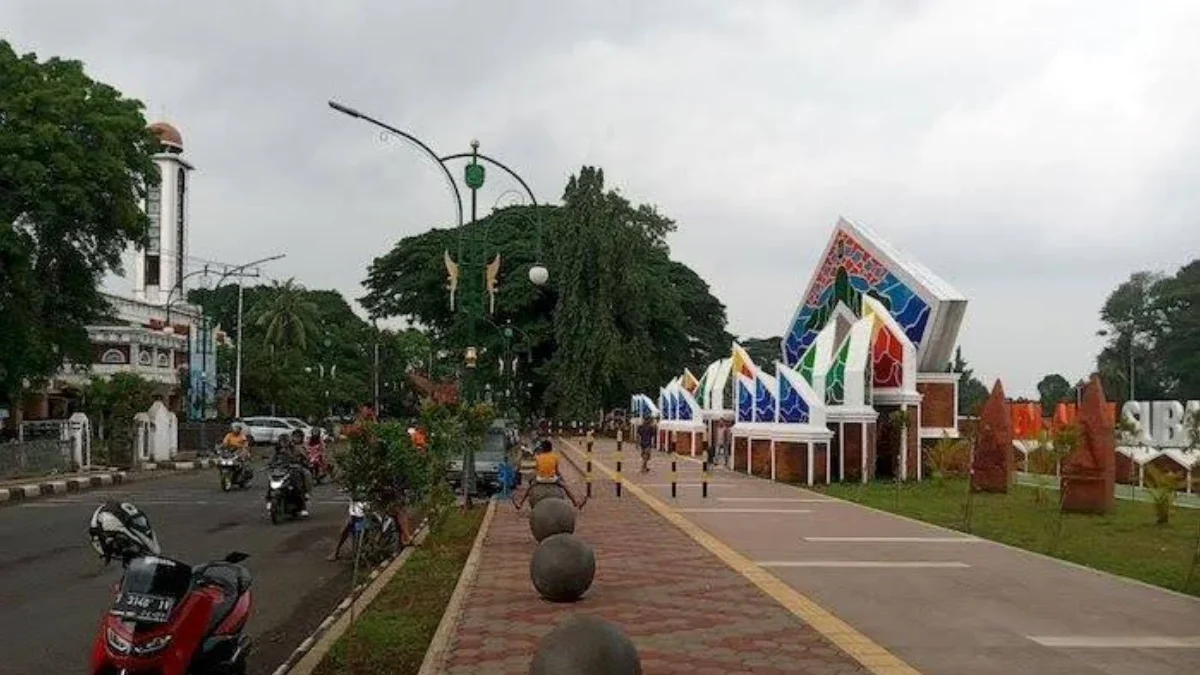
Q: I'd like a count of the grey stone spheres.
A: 4